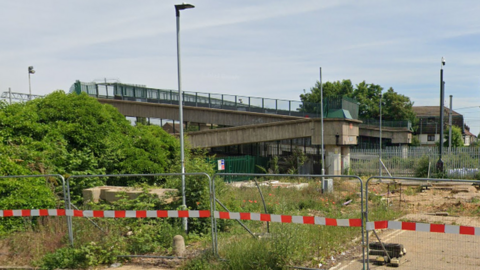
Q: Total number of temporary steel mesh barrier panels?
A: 4